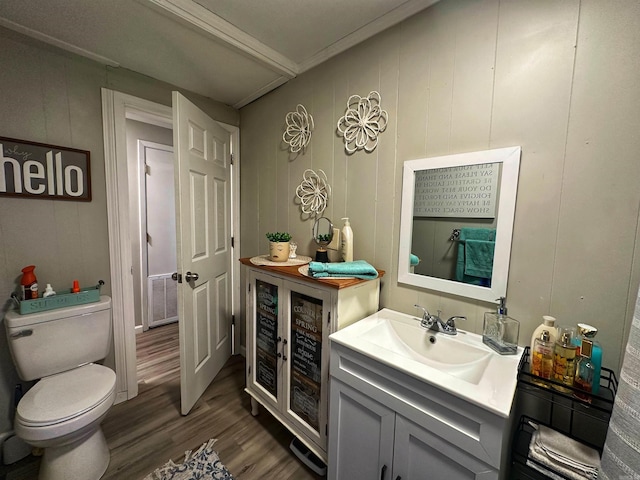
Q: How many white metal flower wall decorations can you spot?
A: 3